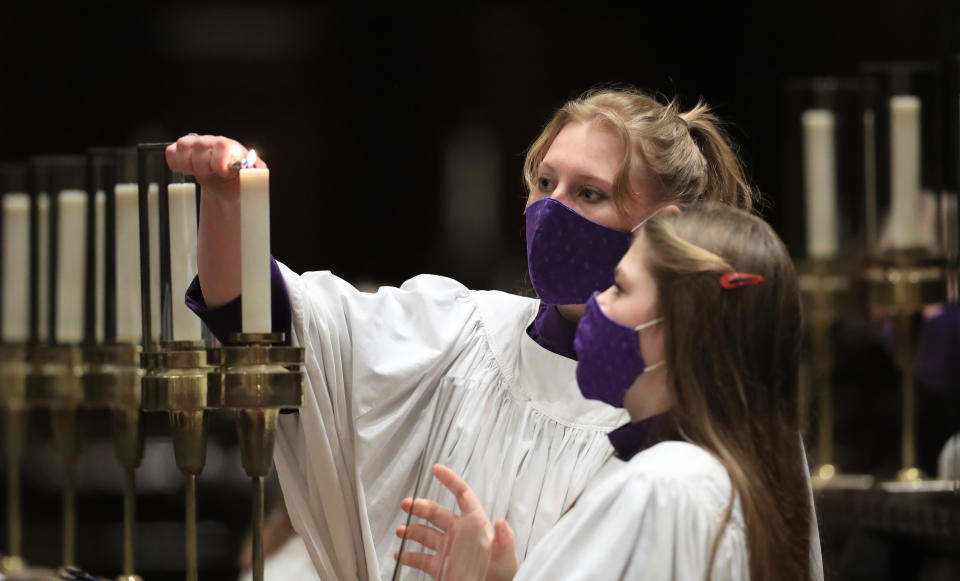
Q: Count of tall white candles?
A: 7